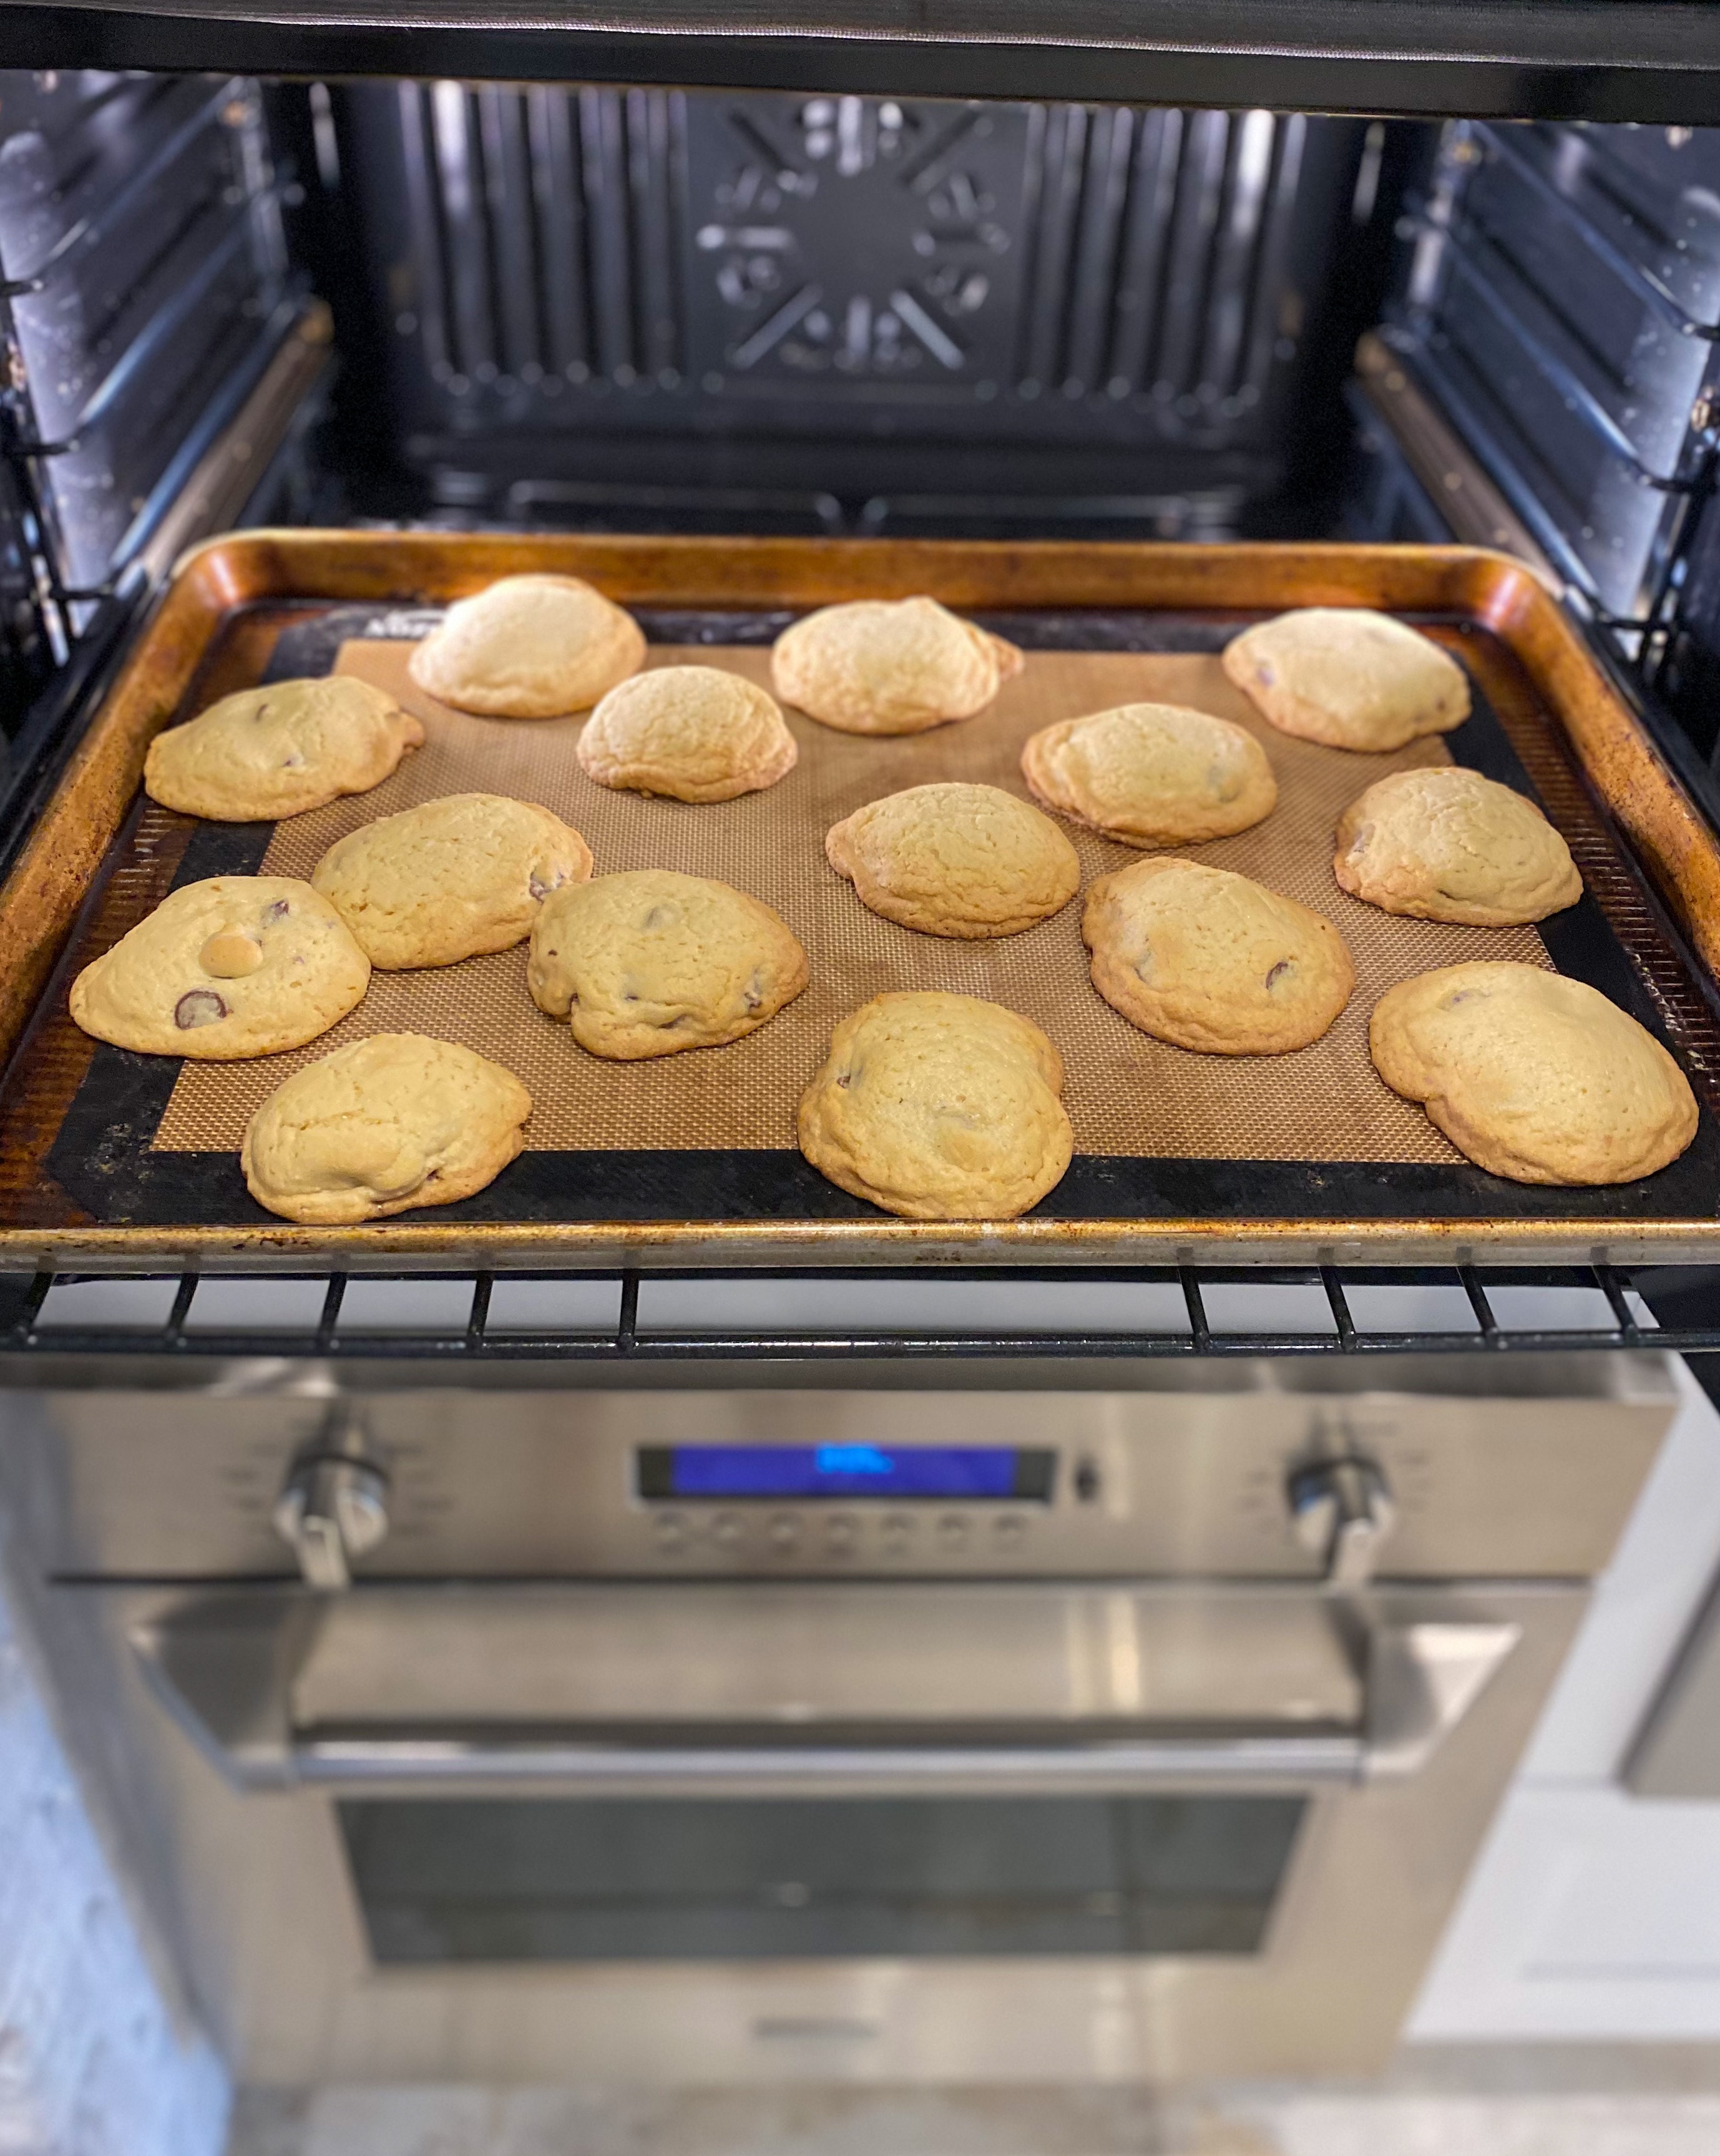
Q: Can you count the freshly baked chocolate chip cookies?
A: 15